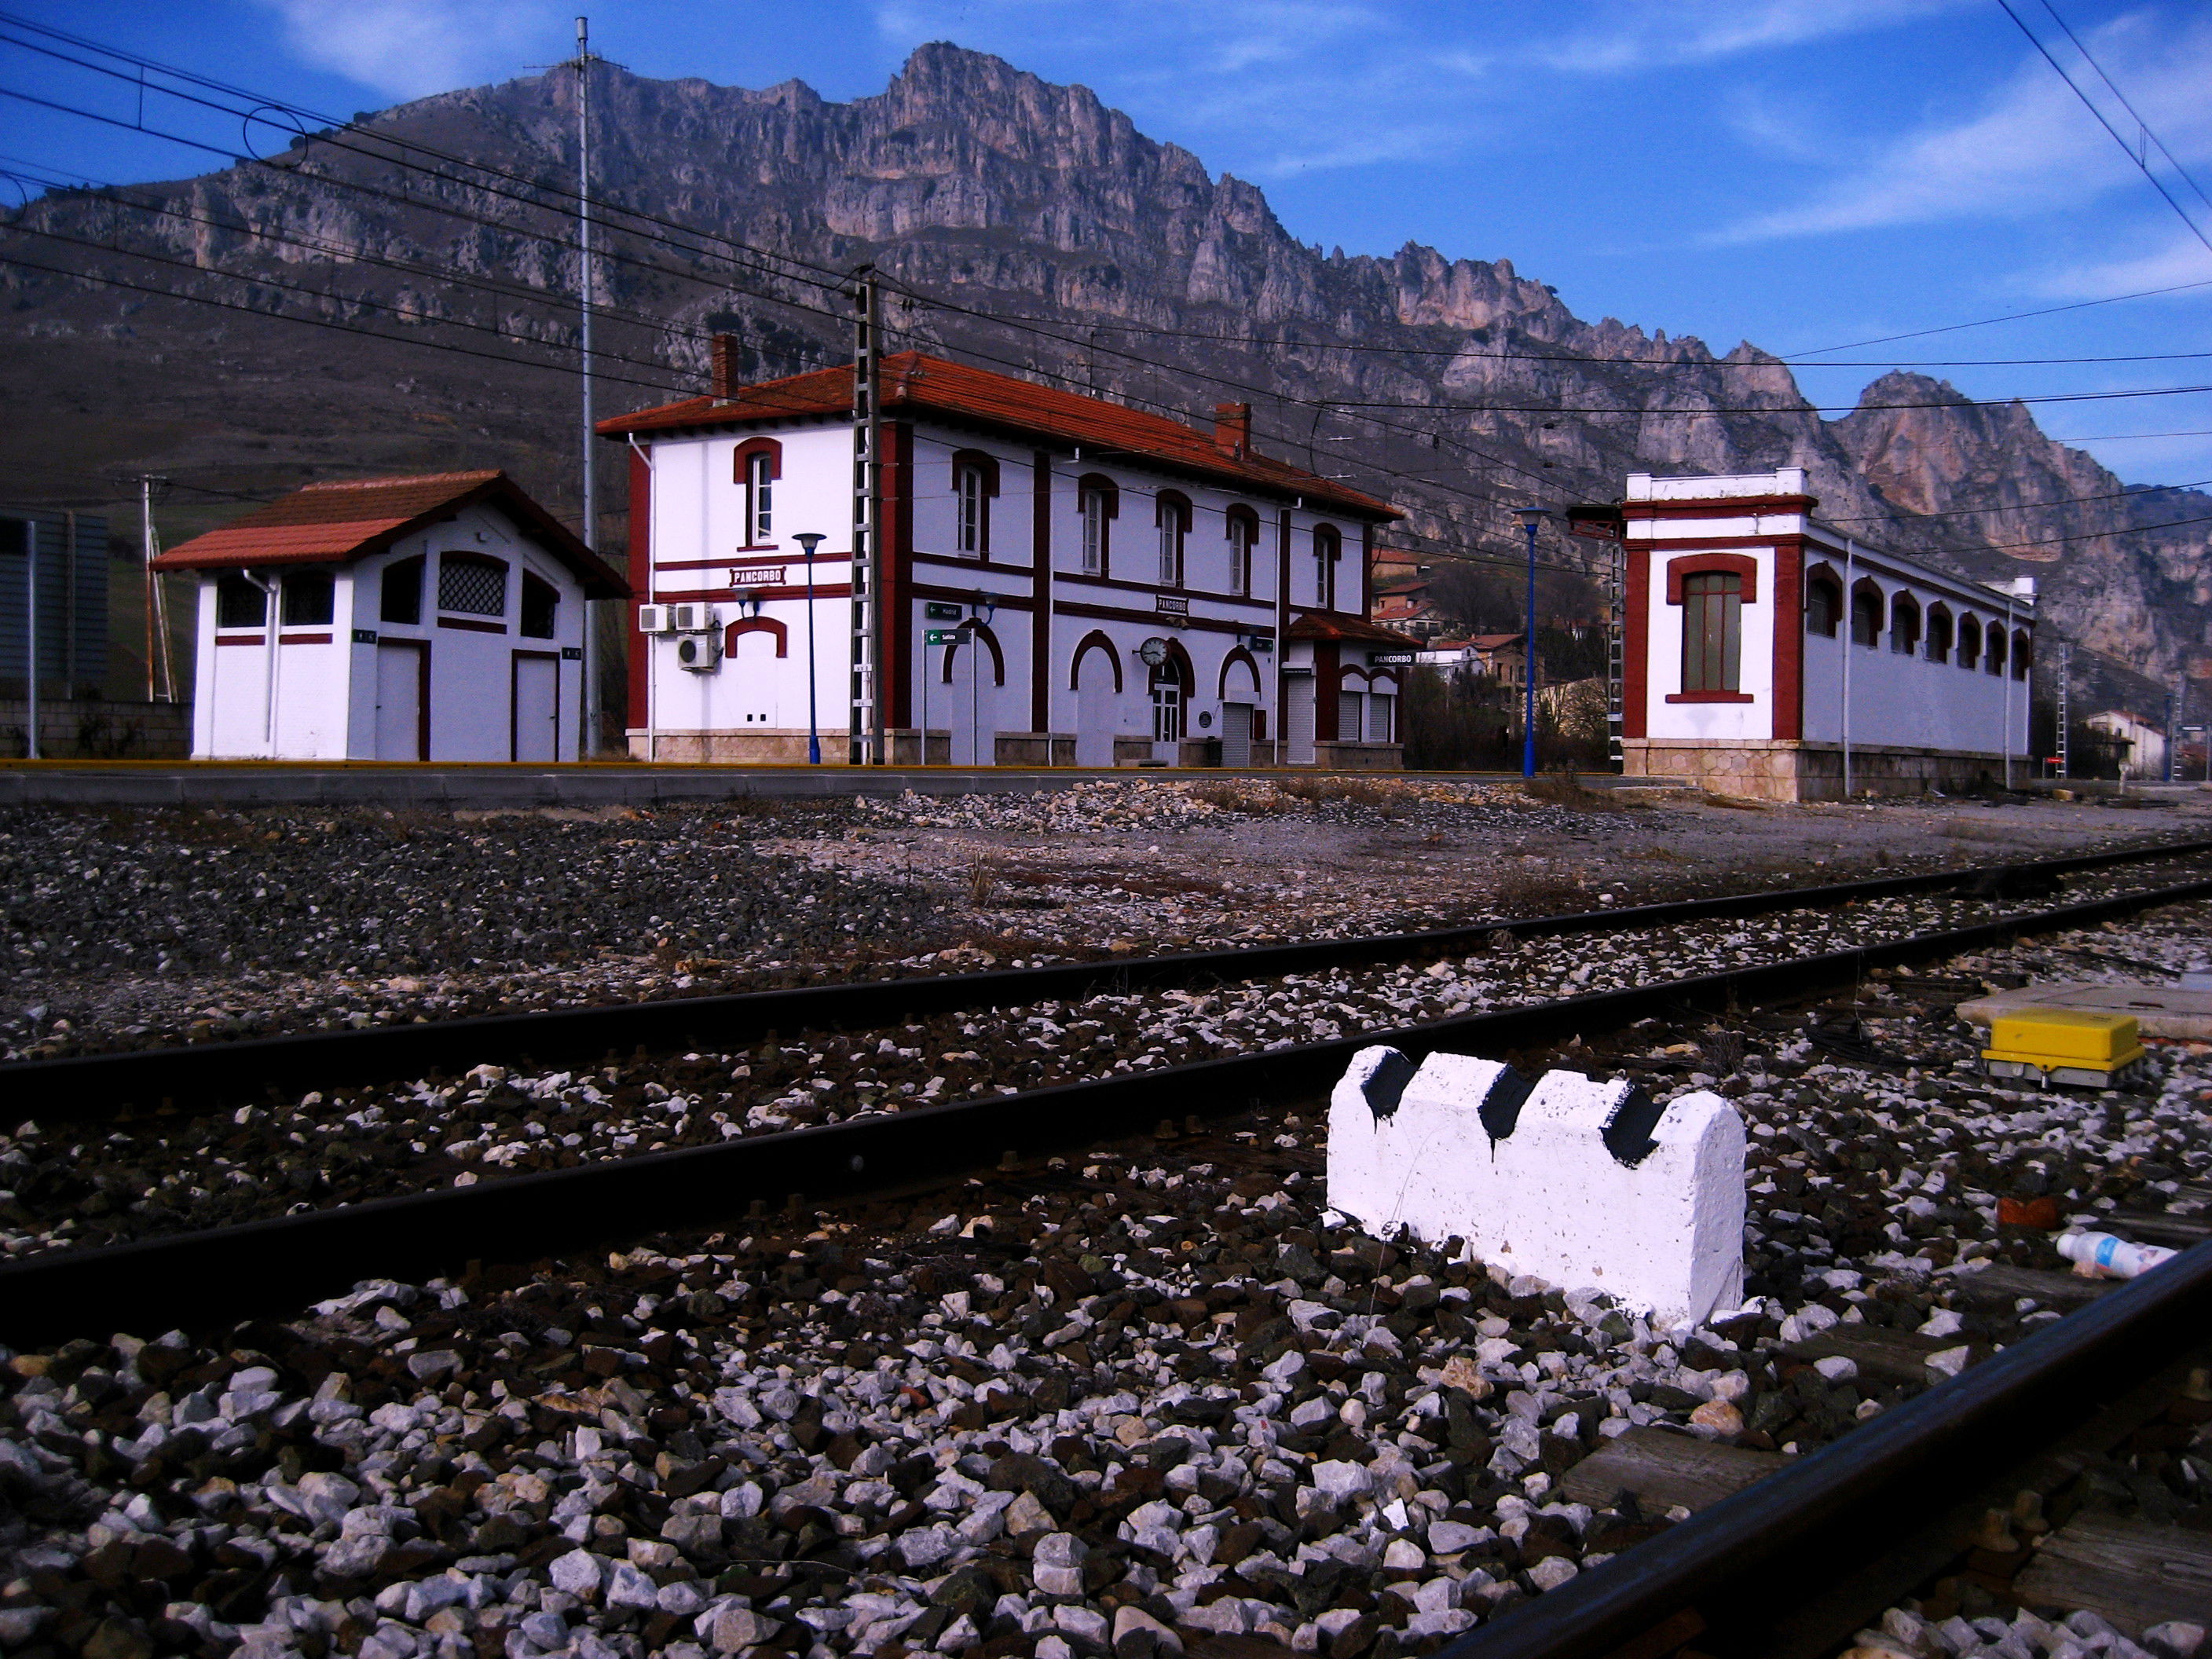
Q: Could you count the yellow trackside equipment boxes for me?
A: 1